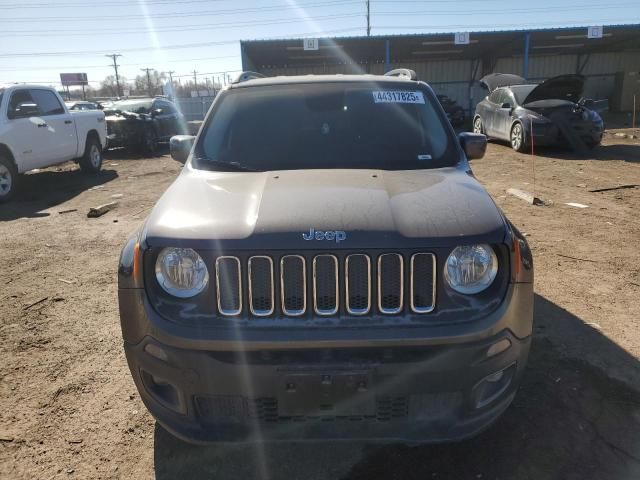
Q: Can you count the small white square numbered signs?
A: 3